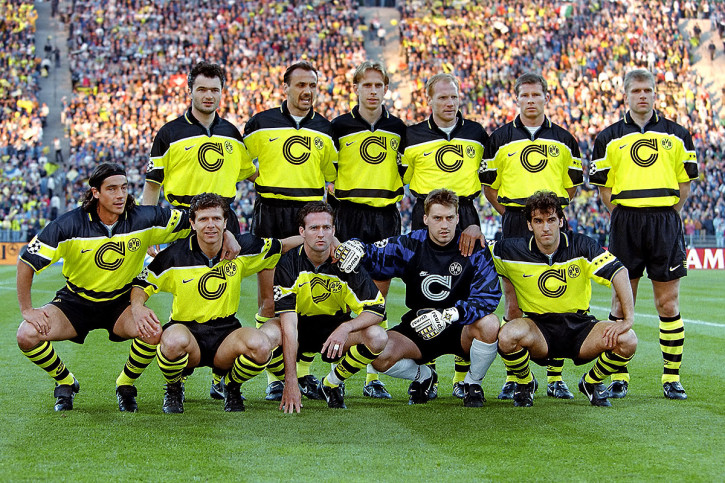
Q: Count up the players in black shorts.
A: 11